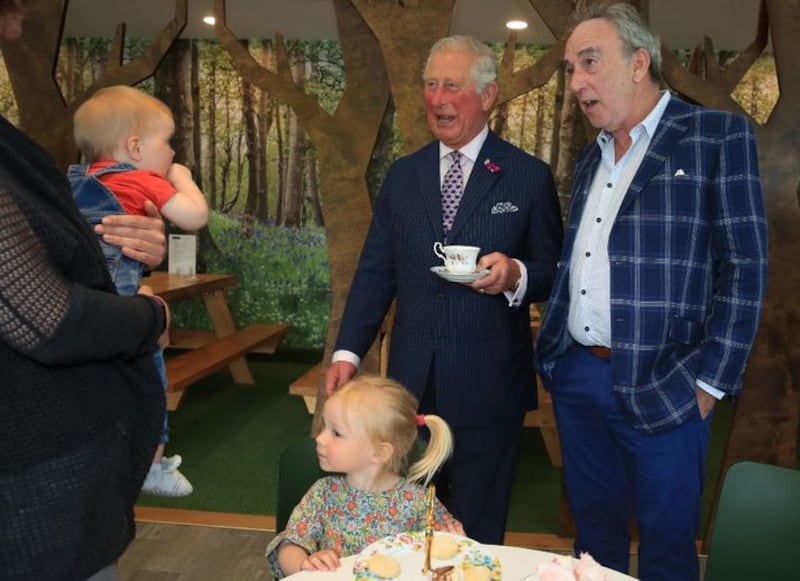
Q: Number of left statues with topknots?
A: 0